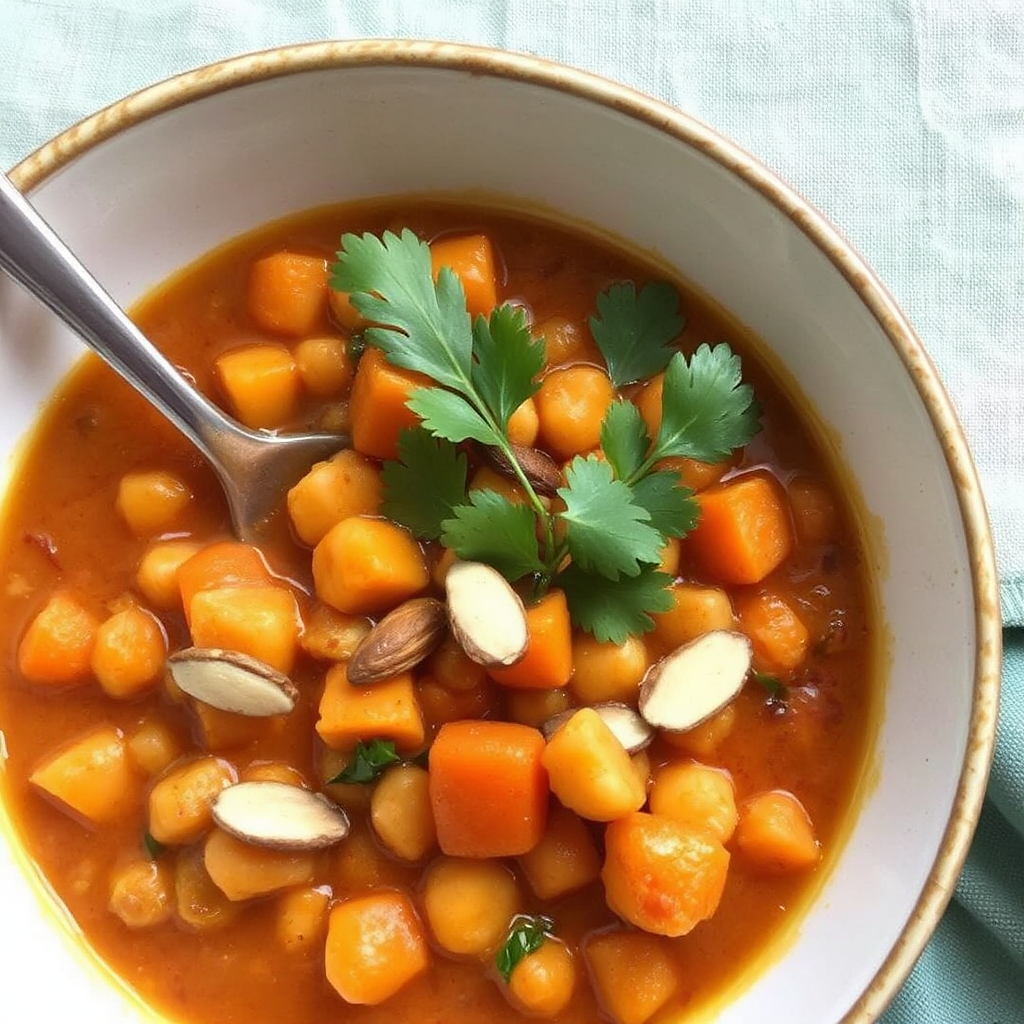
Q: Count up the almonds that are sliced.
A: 5